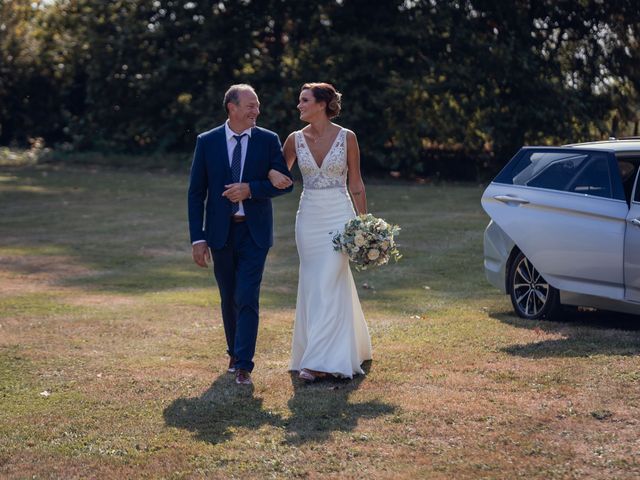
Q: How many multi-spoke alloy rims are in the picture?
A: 1